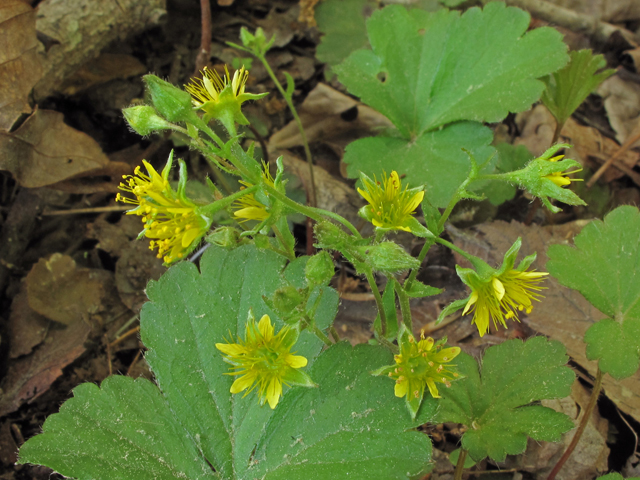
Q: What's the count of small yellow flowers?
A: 8